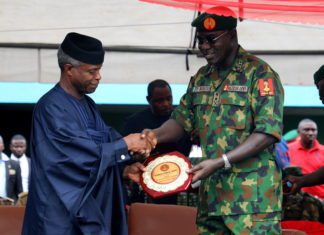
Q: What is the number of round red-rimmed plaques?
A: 1